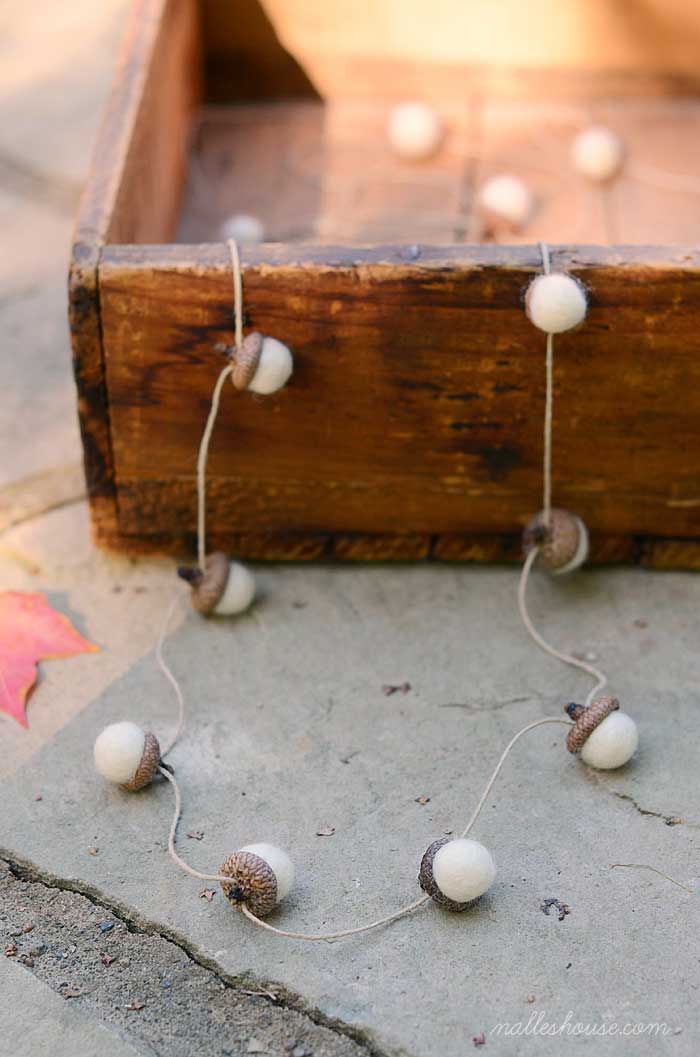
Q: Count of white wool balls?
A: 12